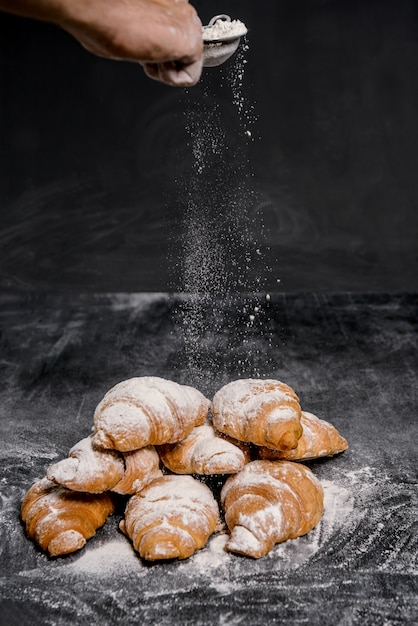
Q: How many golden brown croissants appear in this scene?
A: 8